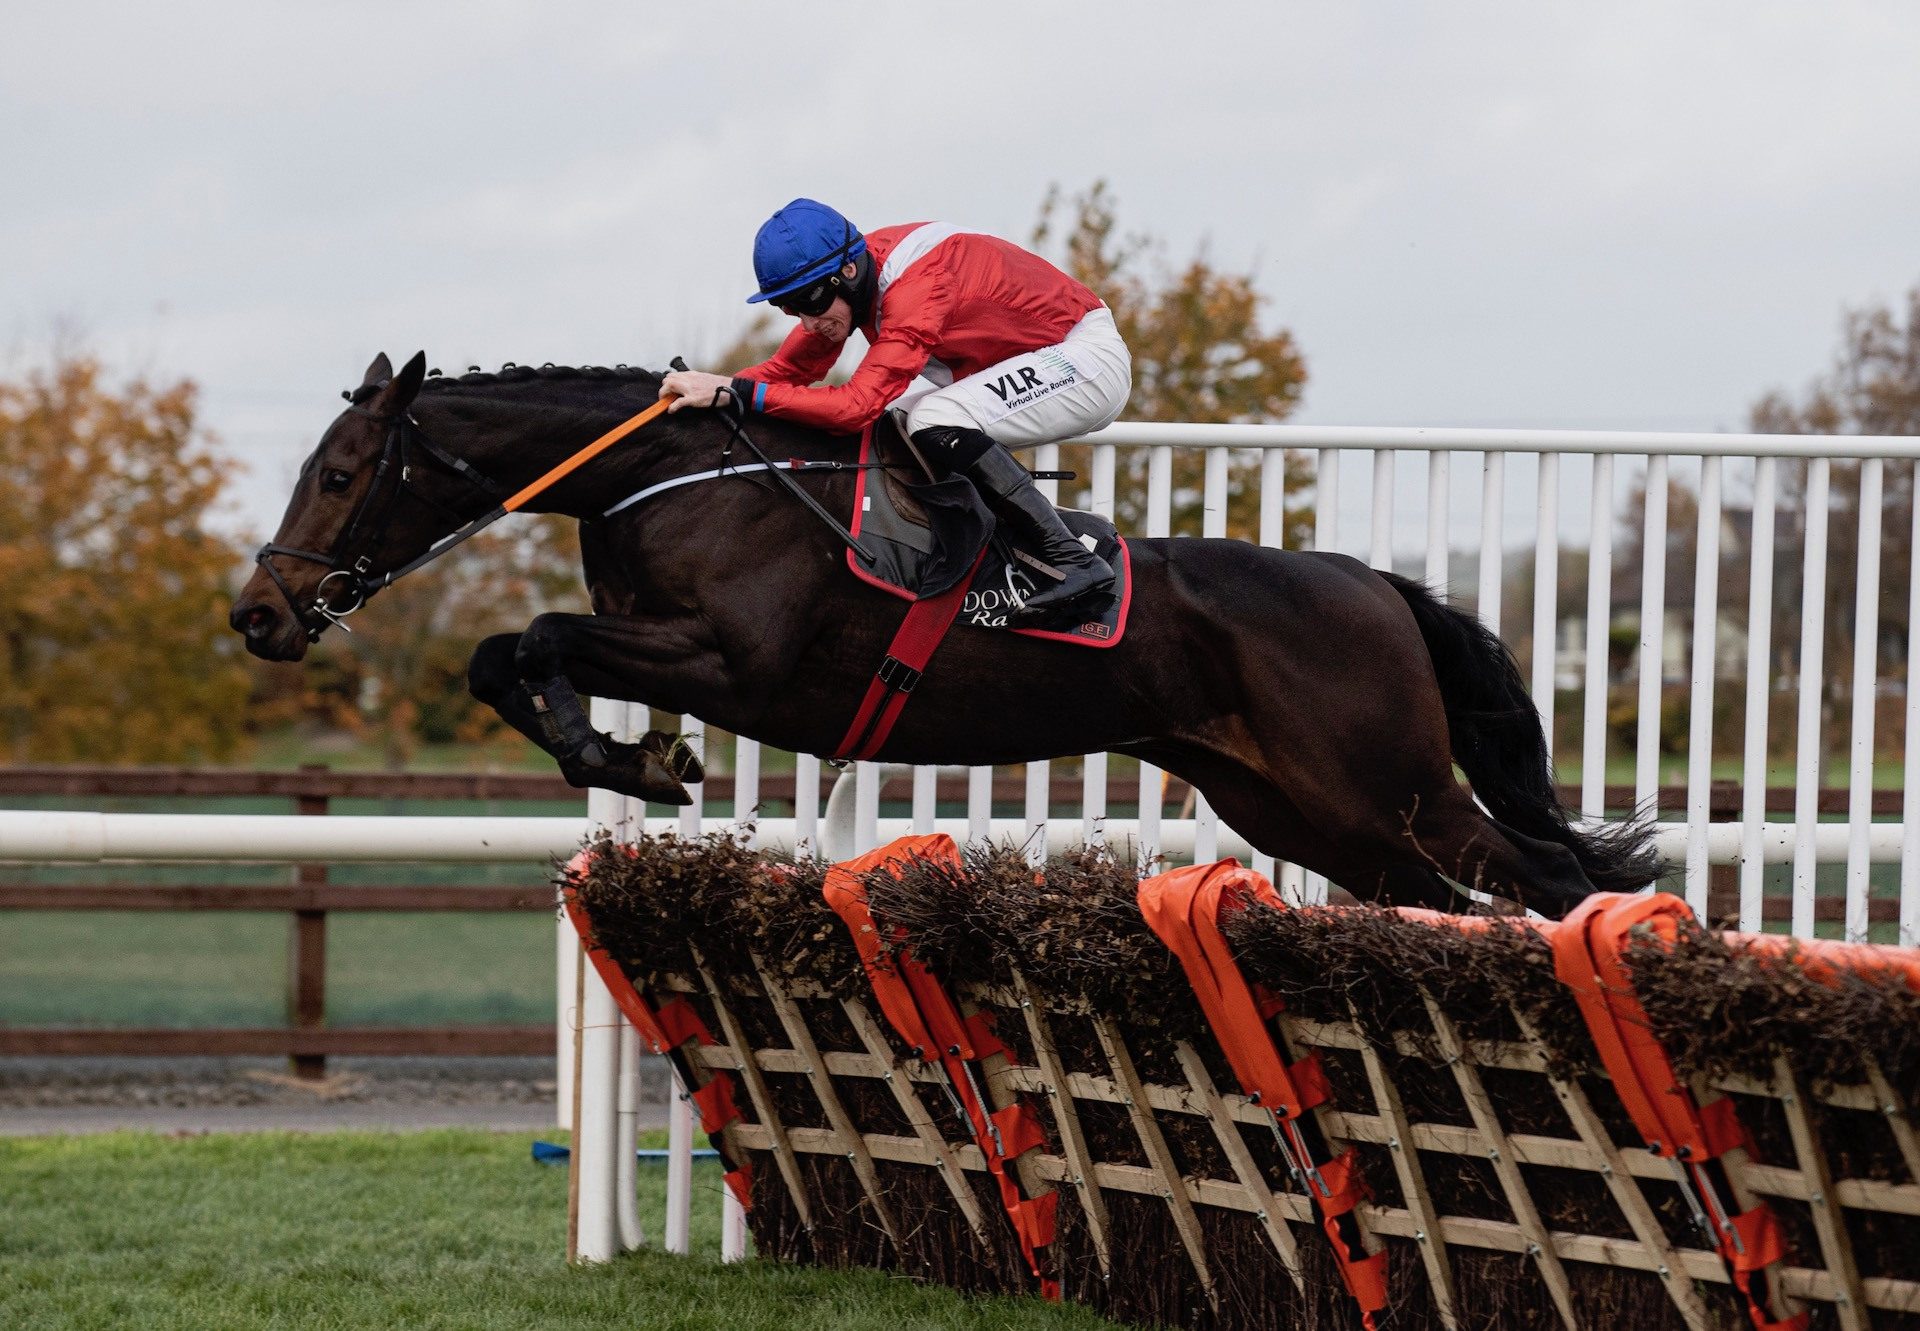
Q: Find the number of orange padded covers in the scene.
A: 4